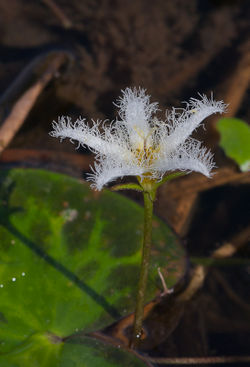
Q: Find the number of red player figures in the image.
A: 0